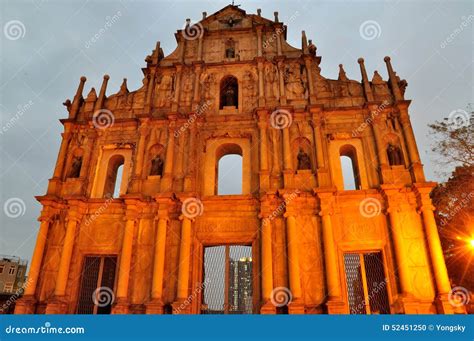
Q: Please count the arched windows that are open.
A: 3